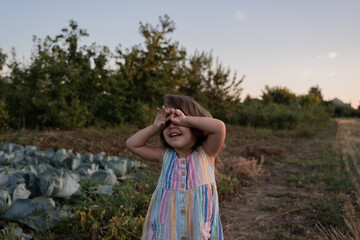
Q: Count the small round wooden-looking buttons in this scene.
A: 5